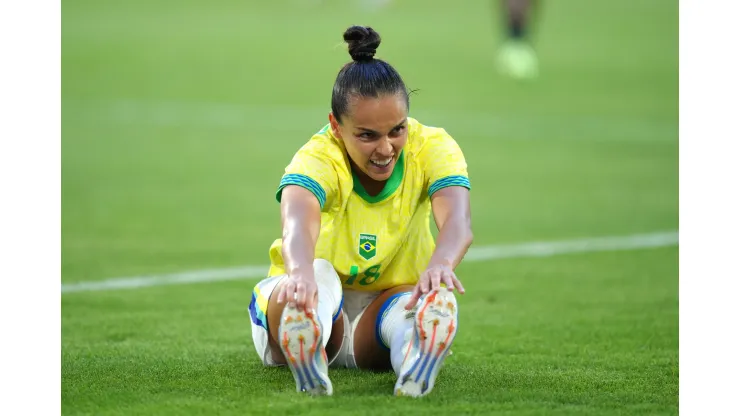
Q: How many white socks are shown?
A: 2